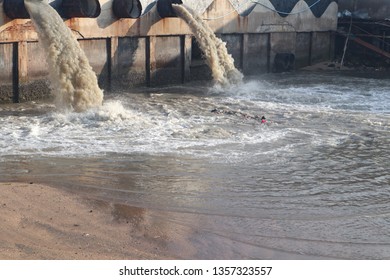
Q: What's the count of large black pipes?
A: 4